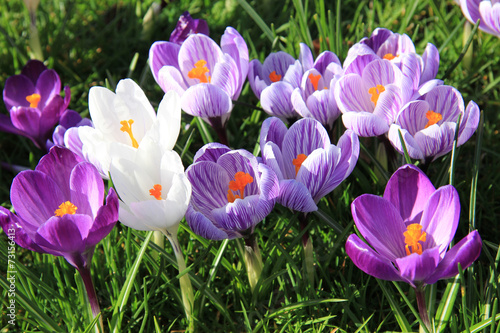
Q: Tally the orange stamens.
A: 13